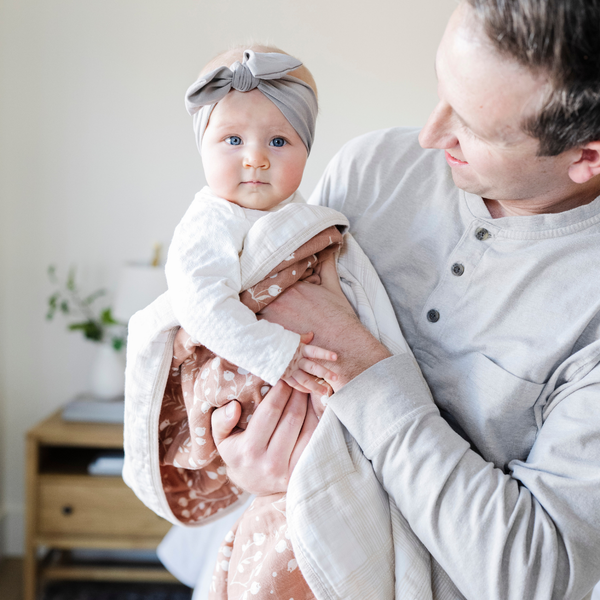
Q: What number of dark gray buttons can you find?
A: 3